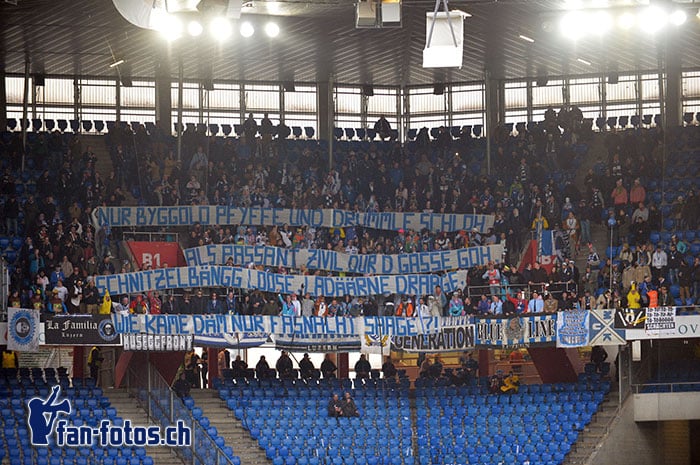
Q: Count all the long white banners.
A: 4